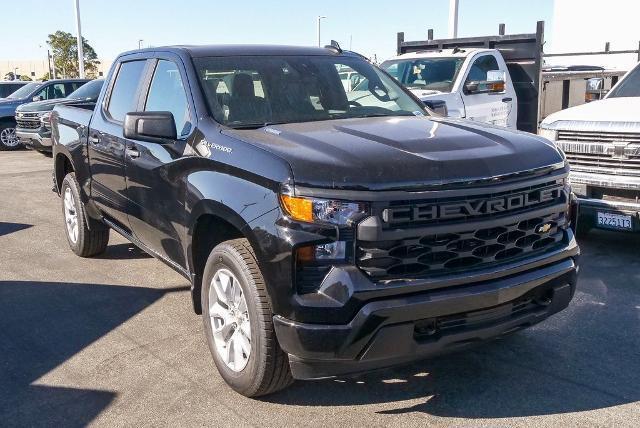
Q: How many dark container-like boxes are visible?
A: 1